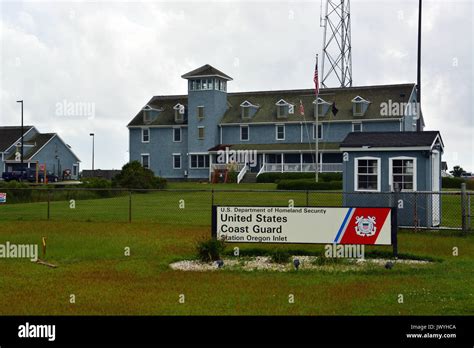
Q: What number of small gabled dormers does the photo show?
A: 6